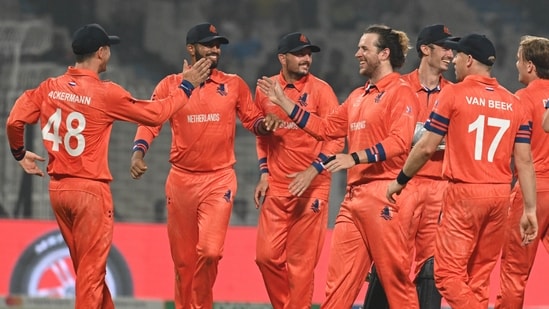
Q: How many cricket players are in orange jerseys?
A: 7